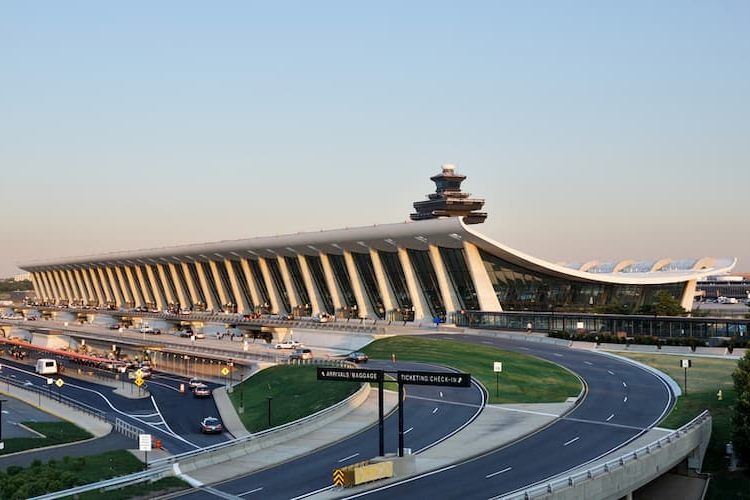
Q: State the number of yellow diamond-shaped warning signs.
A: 4